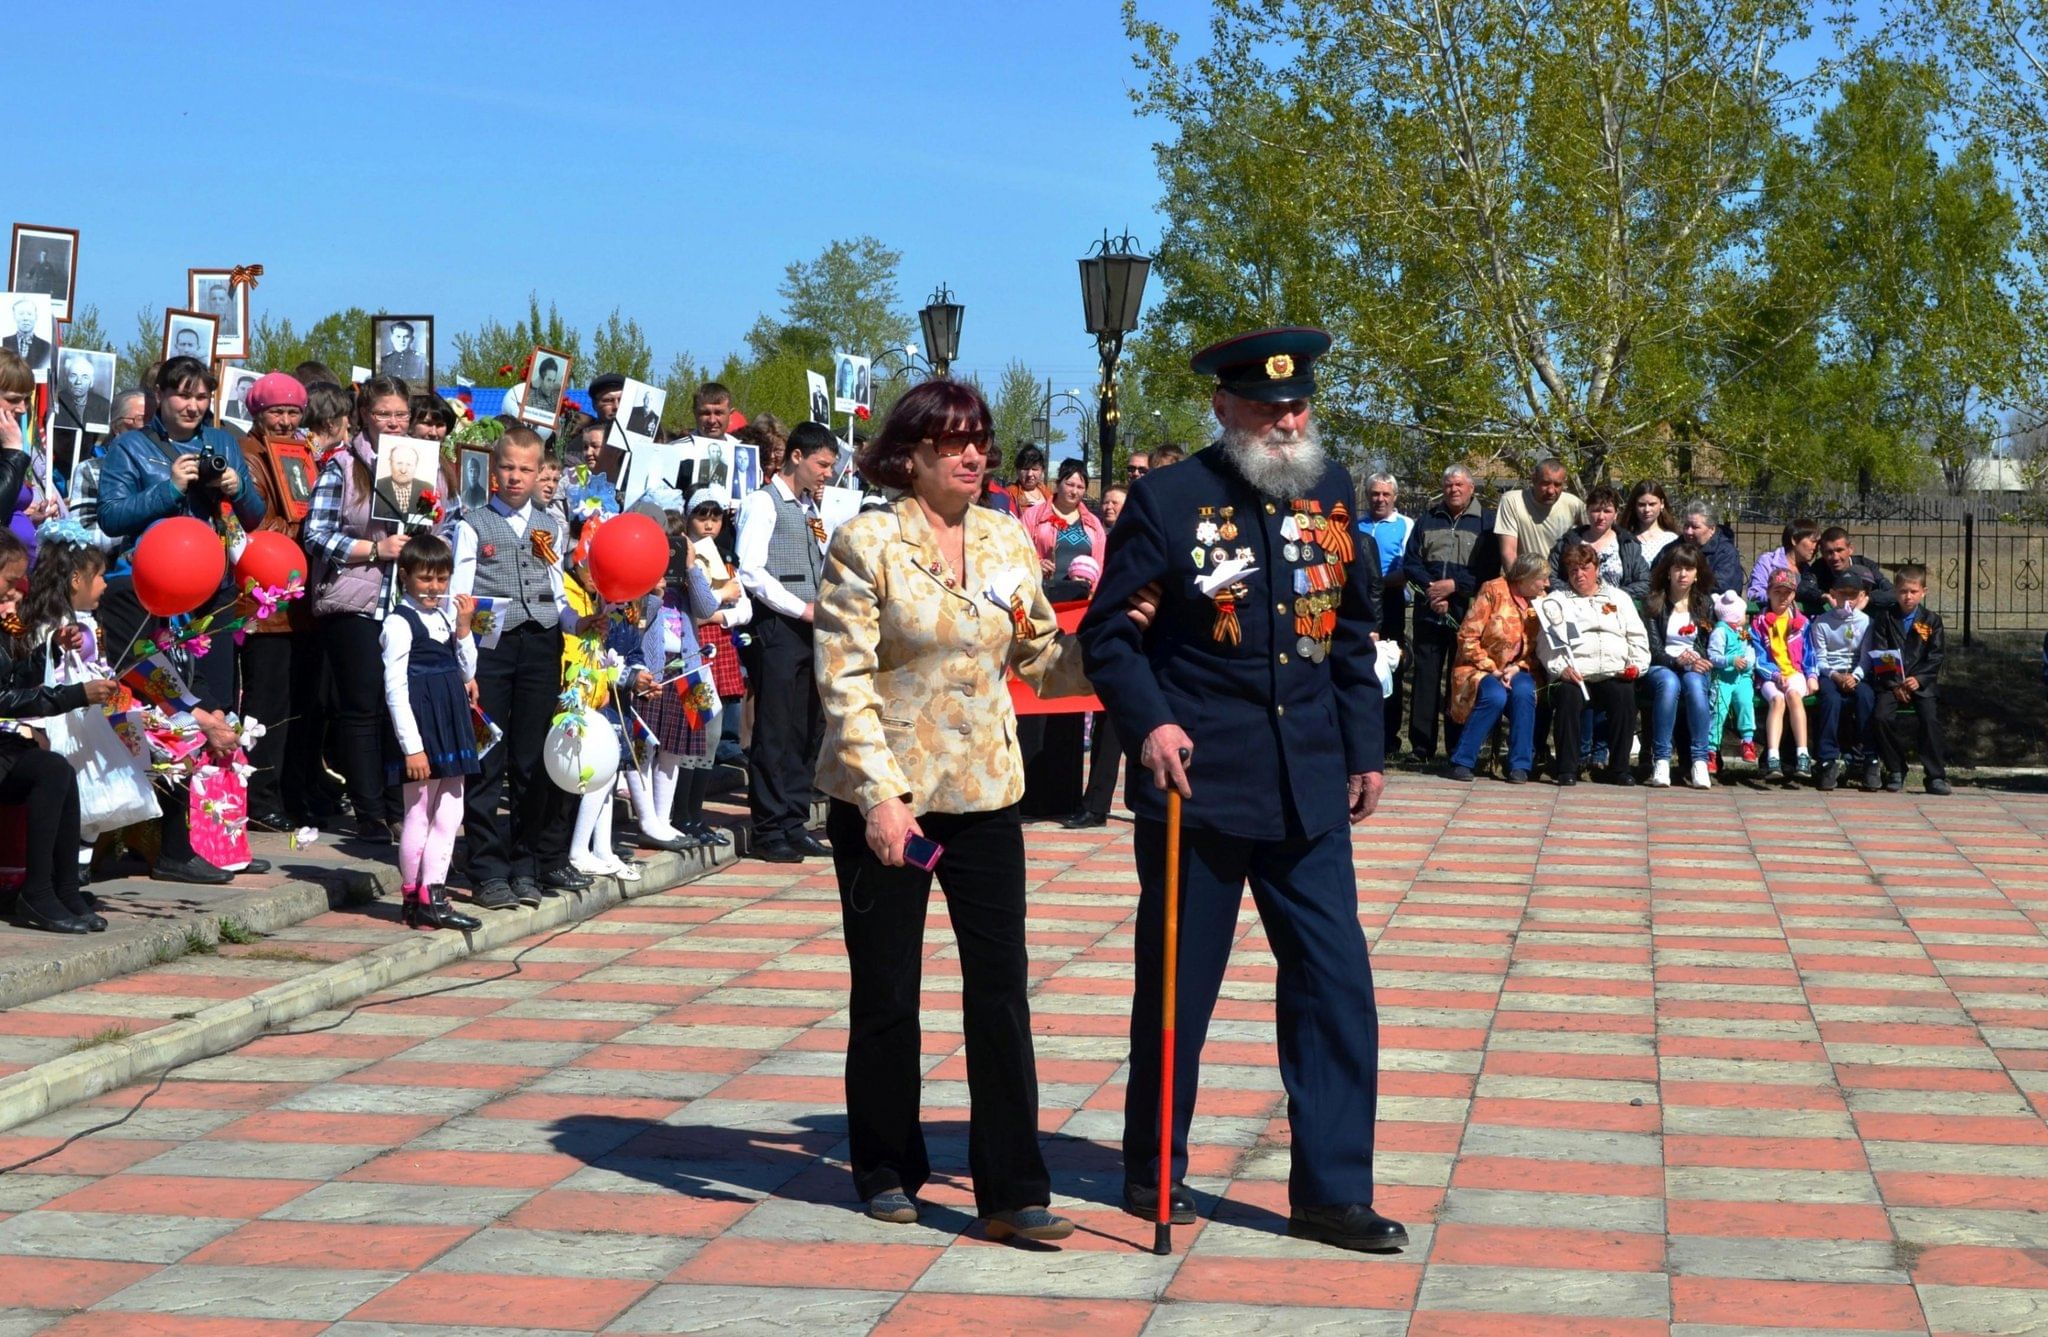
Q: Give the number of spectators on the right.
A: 15